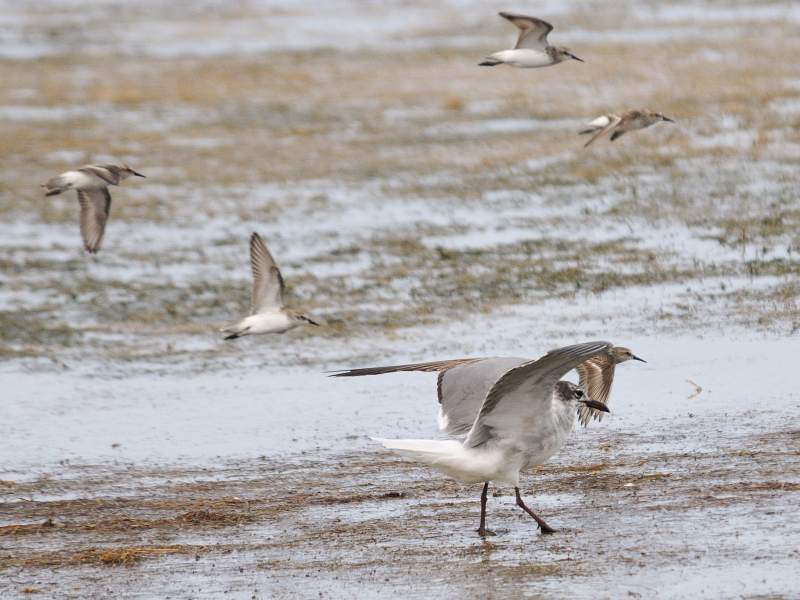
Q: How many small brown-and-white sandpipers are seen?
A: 5